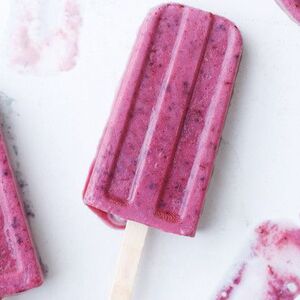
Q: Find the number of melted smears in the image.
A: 2